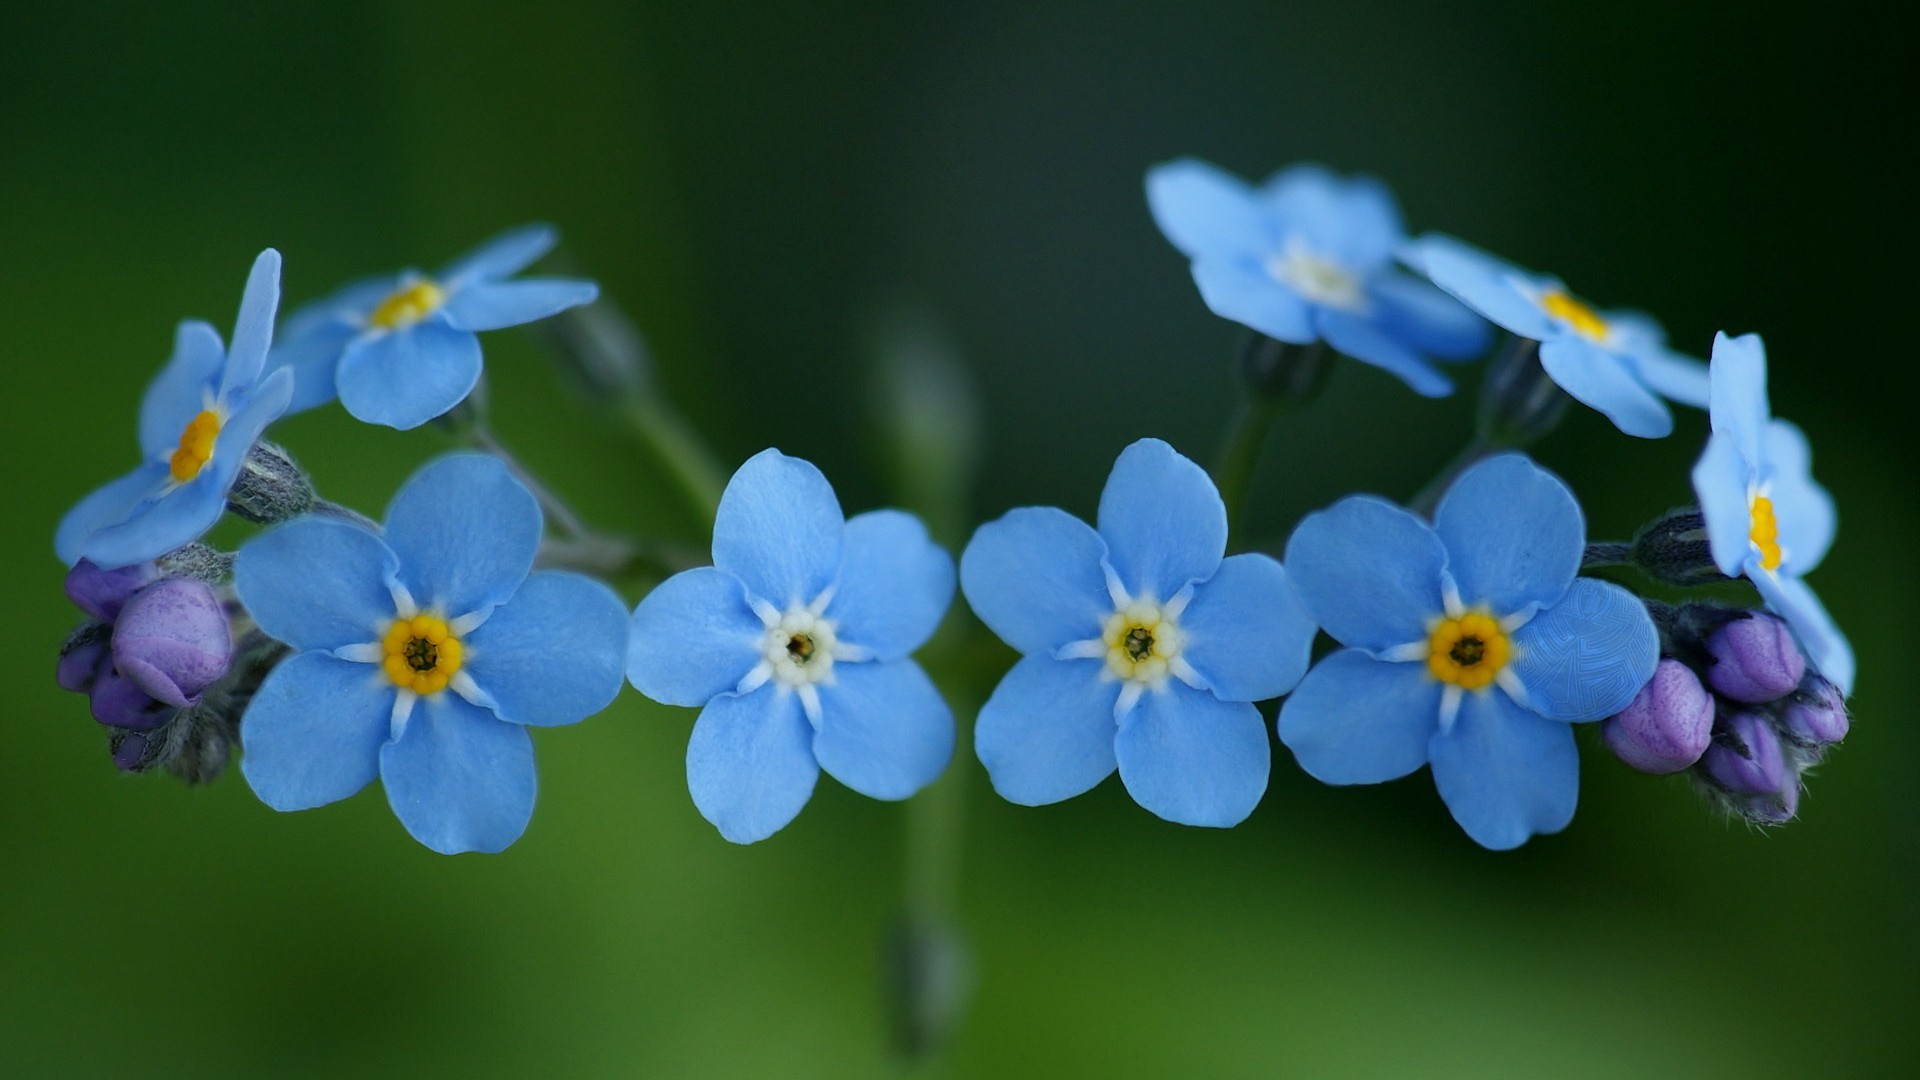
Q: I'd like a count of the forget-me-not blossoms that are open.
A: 9